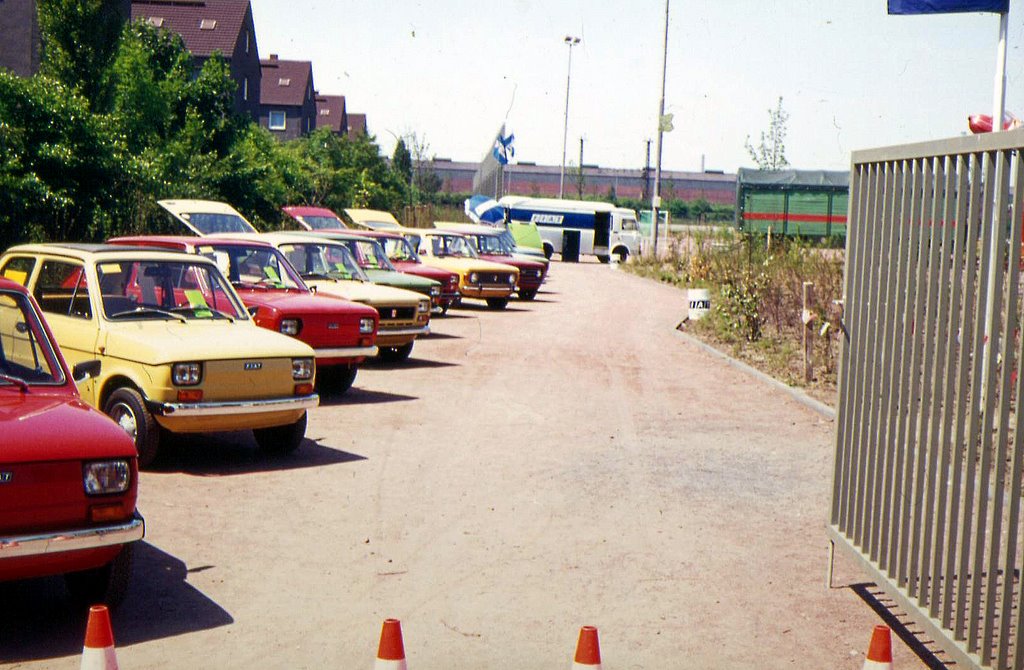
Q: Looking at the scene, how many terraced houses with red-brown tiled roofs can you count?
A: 4